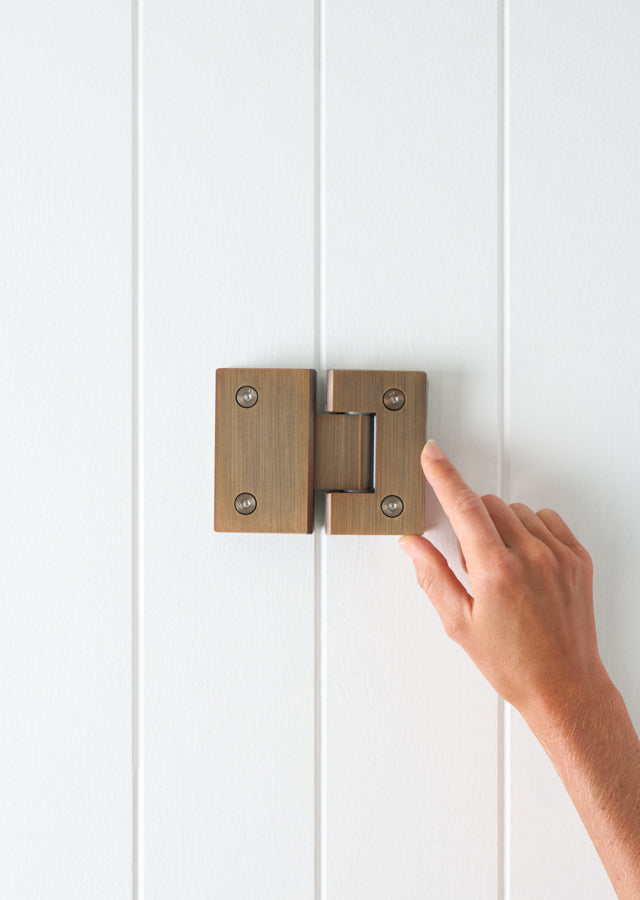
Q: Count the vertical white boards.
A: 4